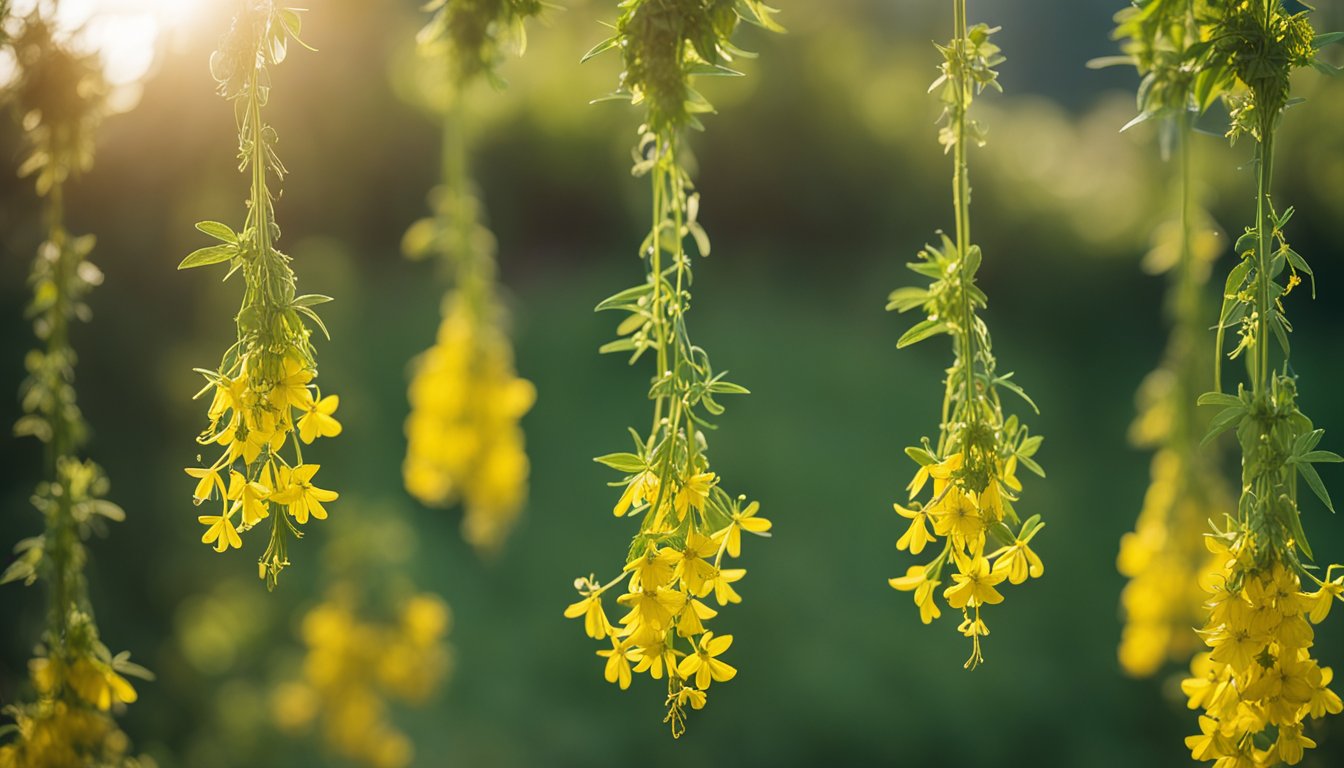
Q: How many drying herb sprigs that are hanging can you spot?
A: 7